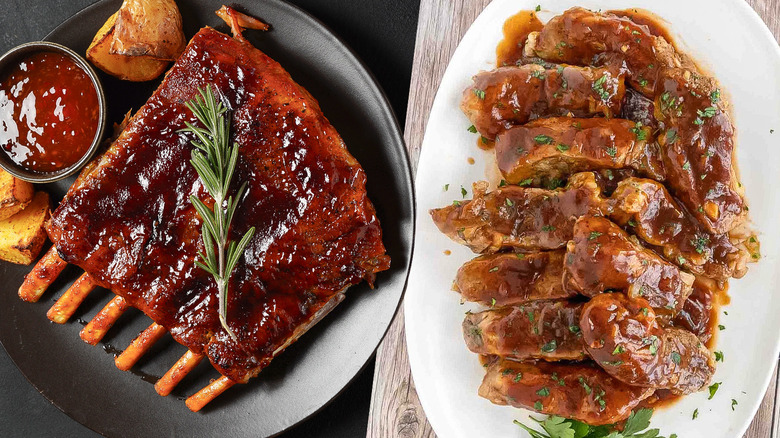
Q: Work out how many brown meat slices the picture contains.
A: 11